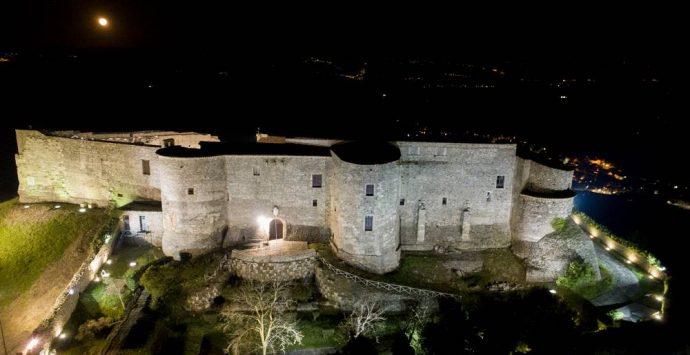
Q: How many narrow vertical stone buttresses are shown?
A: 2